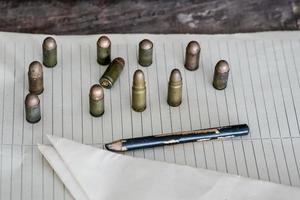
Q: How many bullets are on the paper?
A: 11